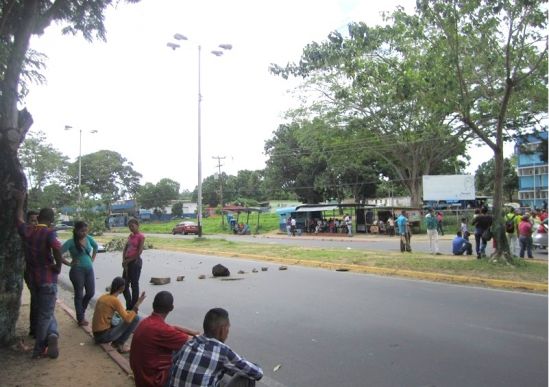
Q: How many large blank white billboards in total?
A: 1